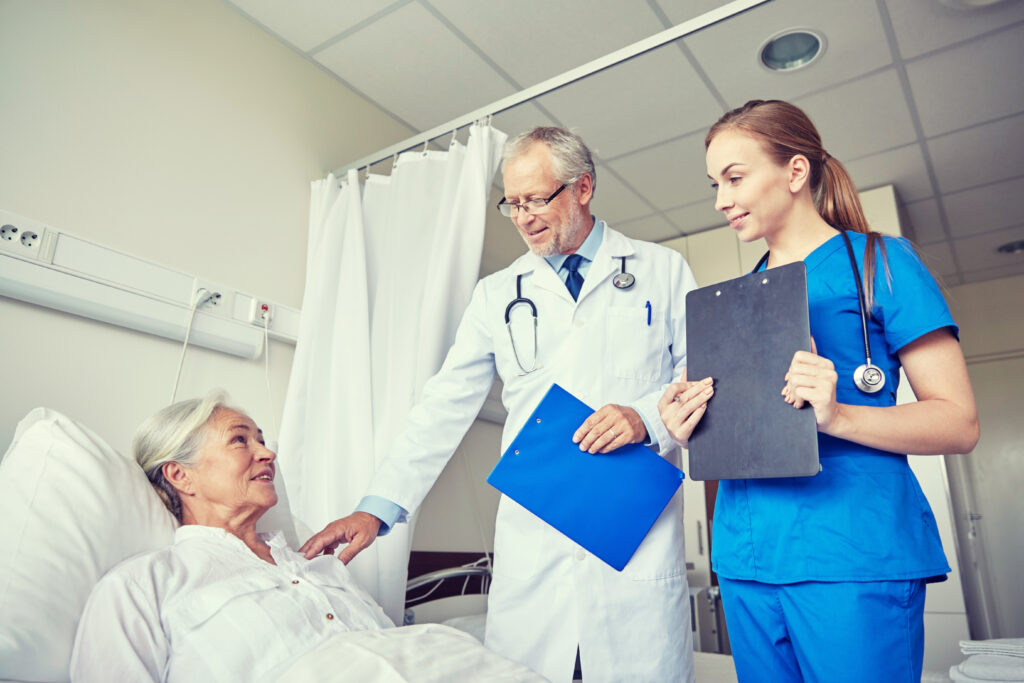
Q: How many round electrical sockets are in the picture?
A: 4